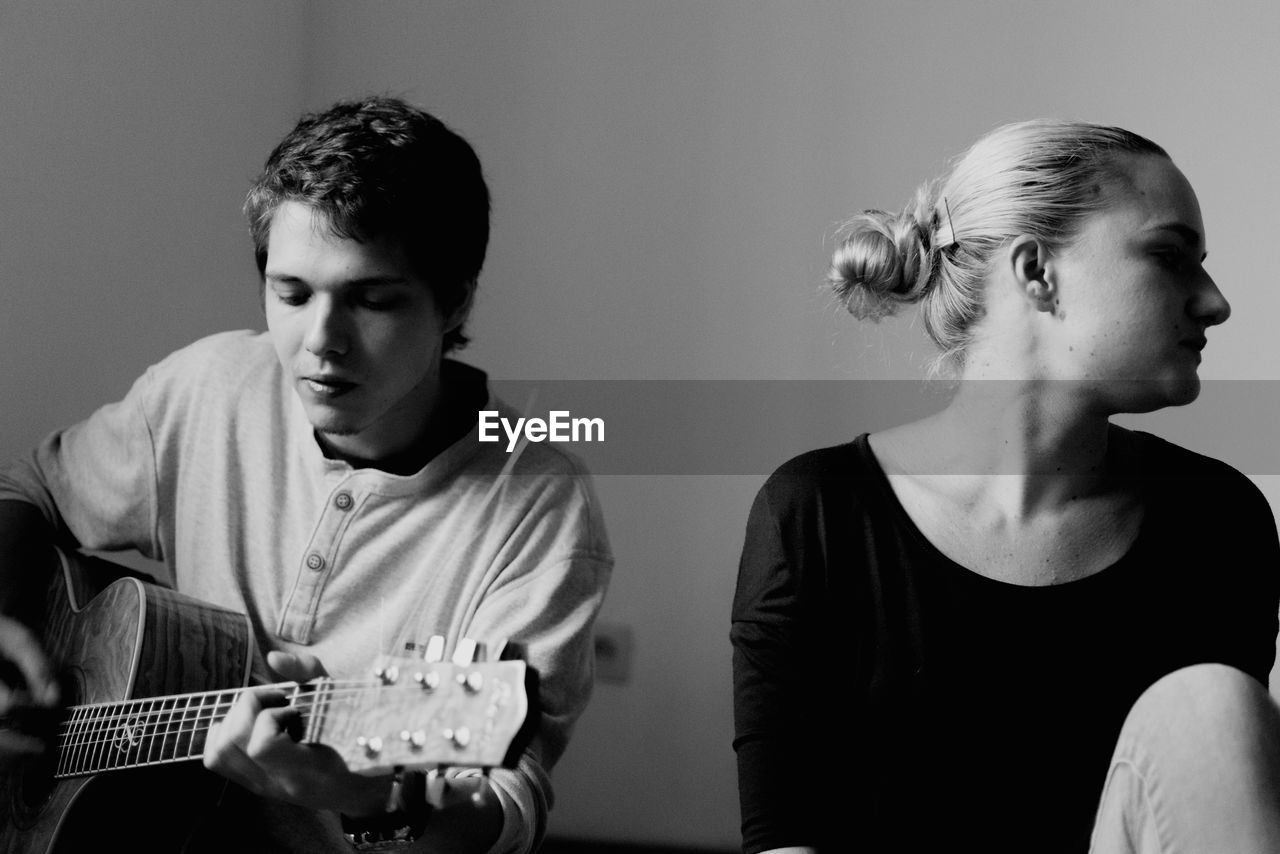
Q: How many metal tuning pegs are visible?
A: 6